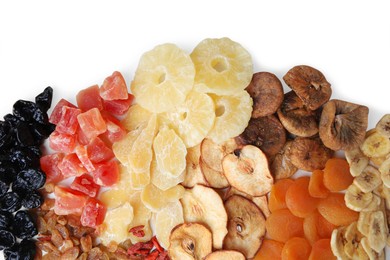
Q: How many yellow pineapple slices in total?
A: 4